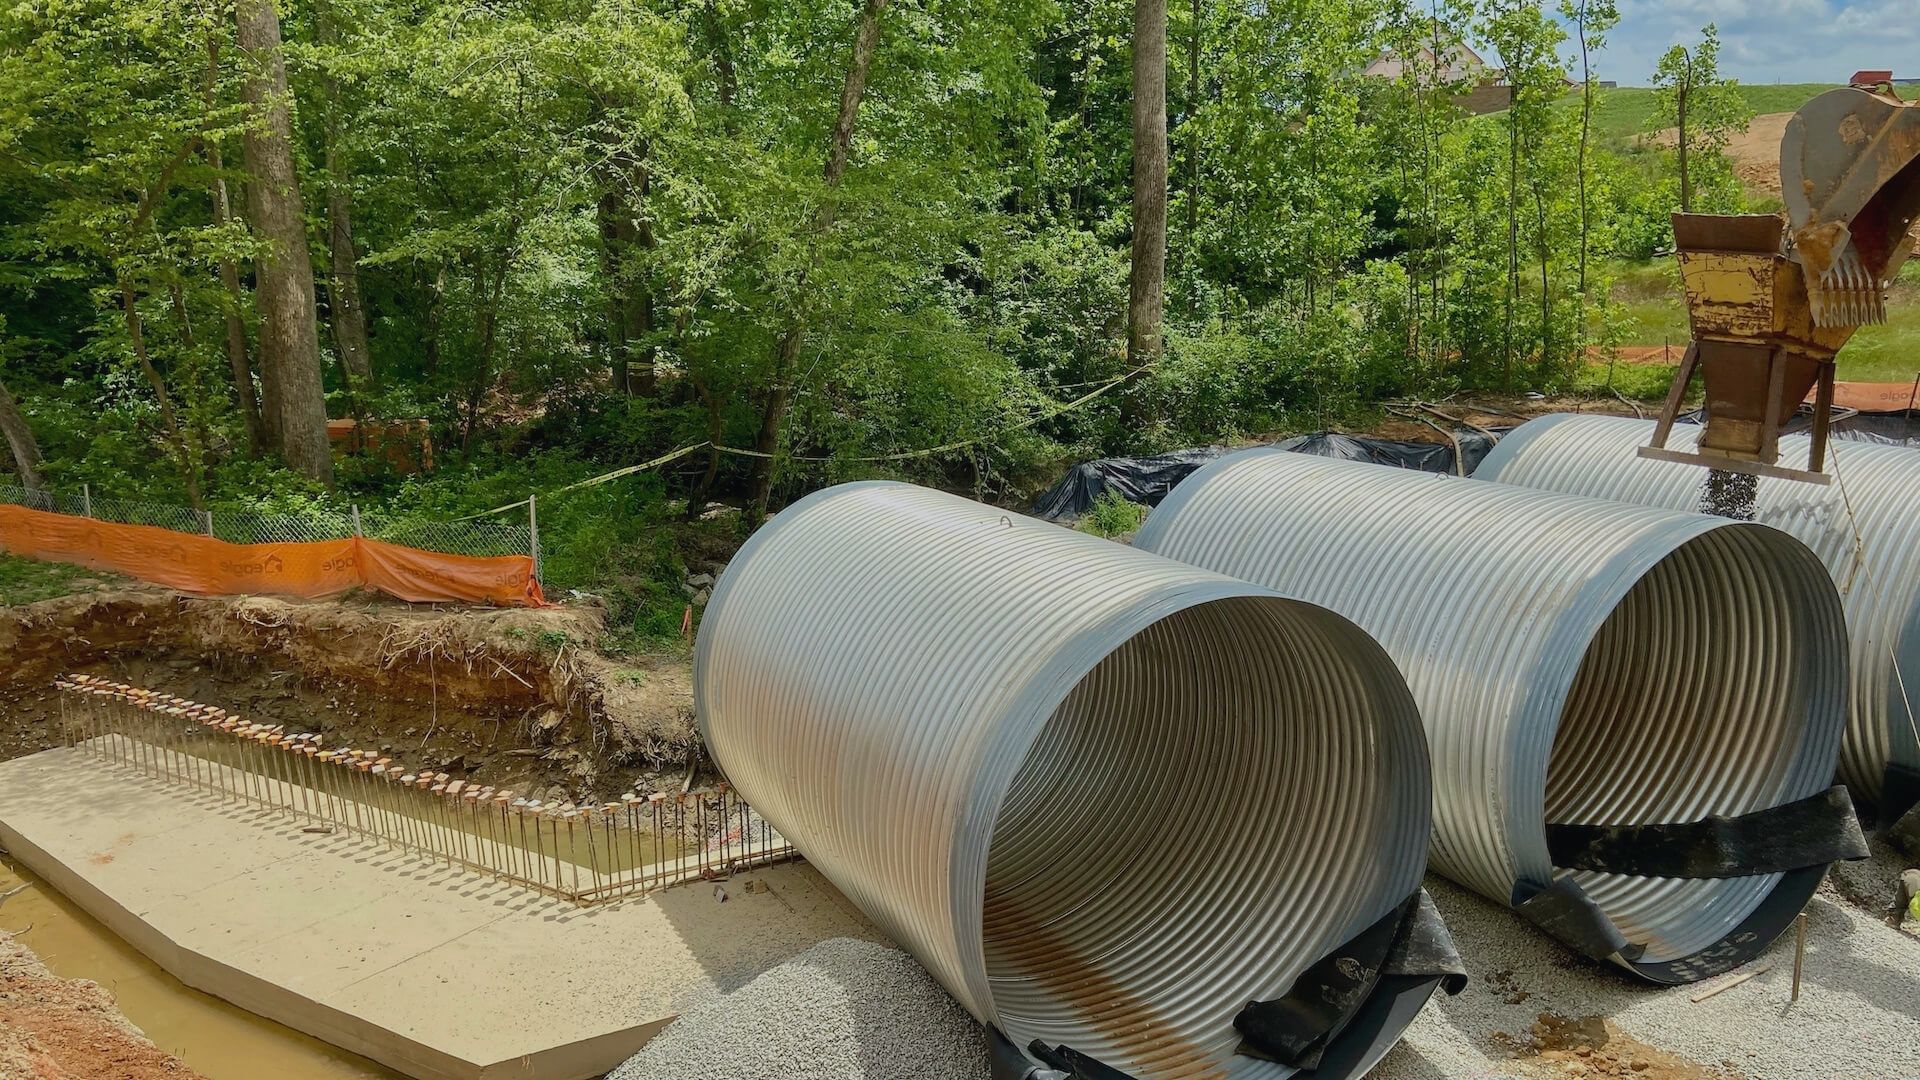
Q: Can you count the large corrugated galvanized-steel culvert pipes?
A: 3